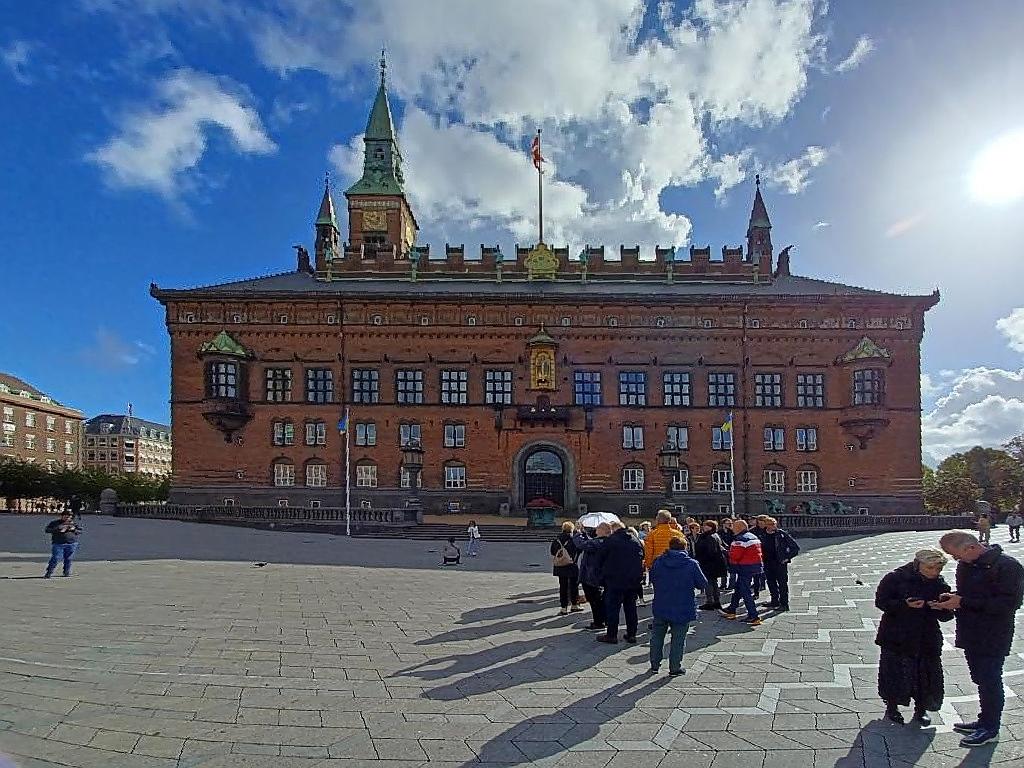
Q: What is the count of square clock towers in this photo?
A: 1